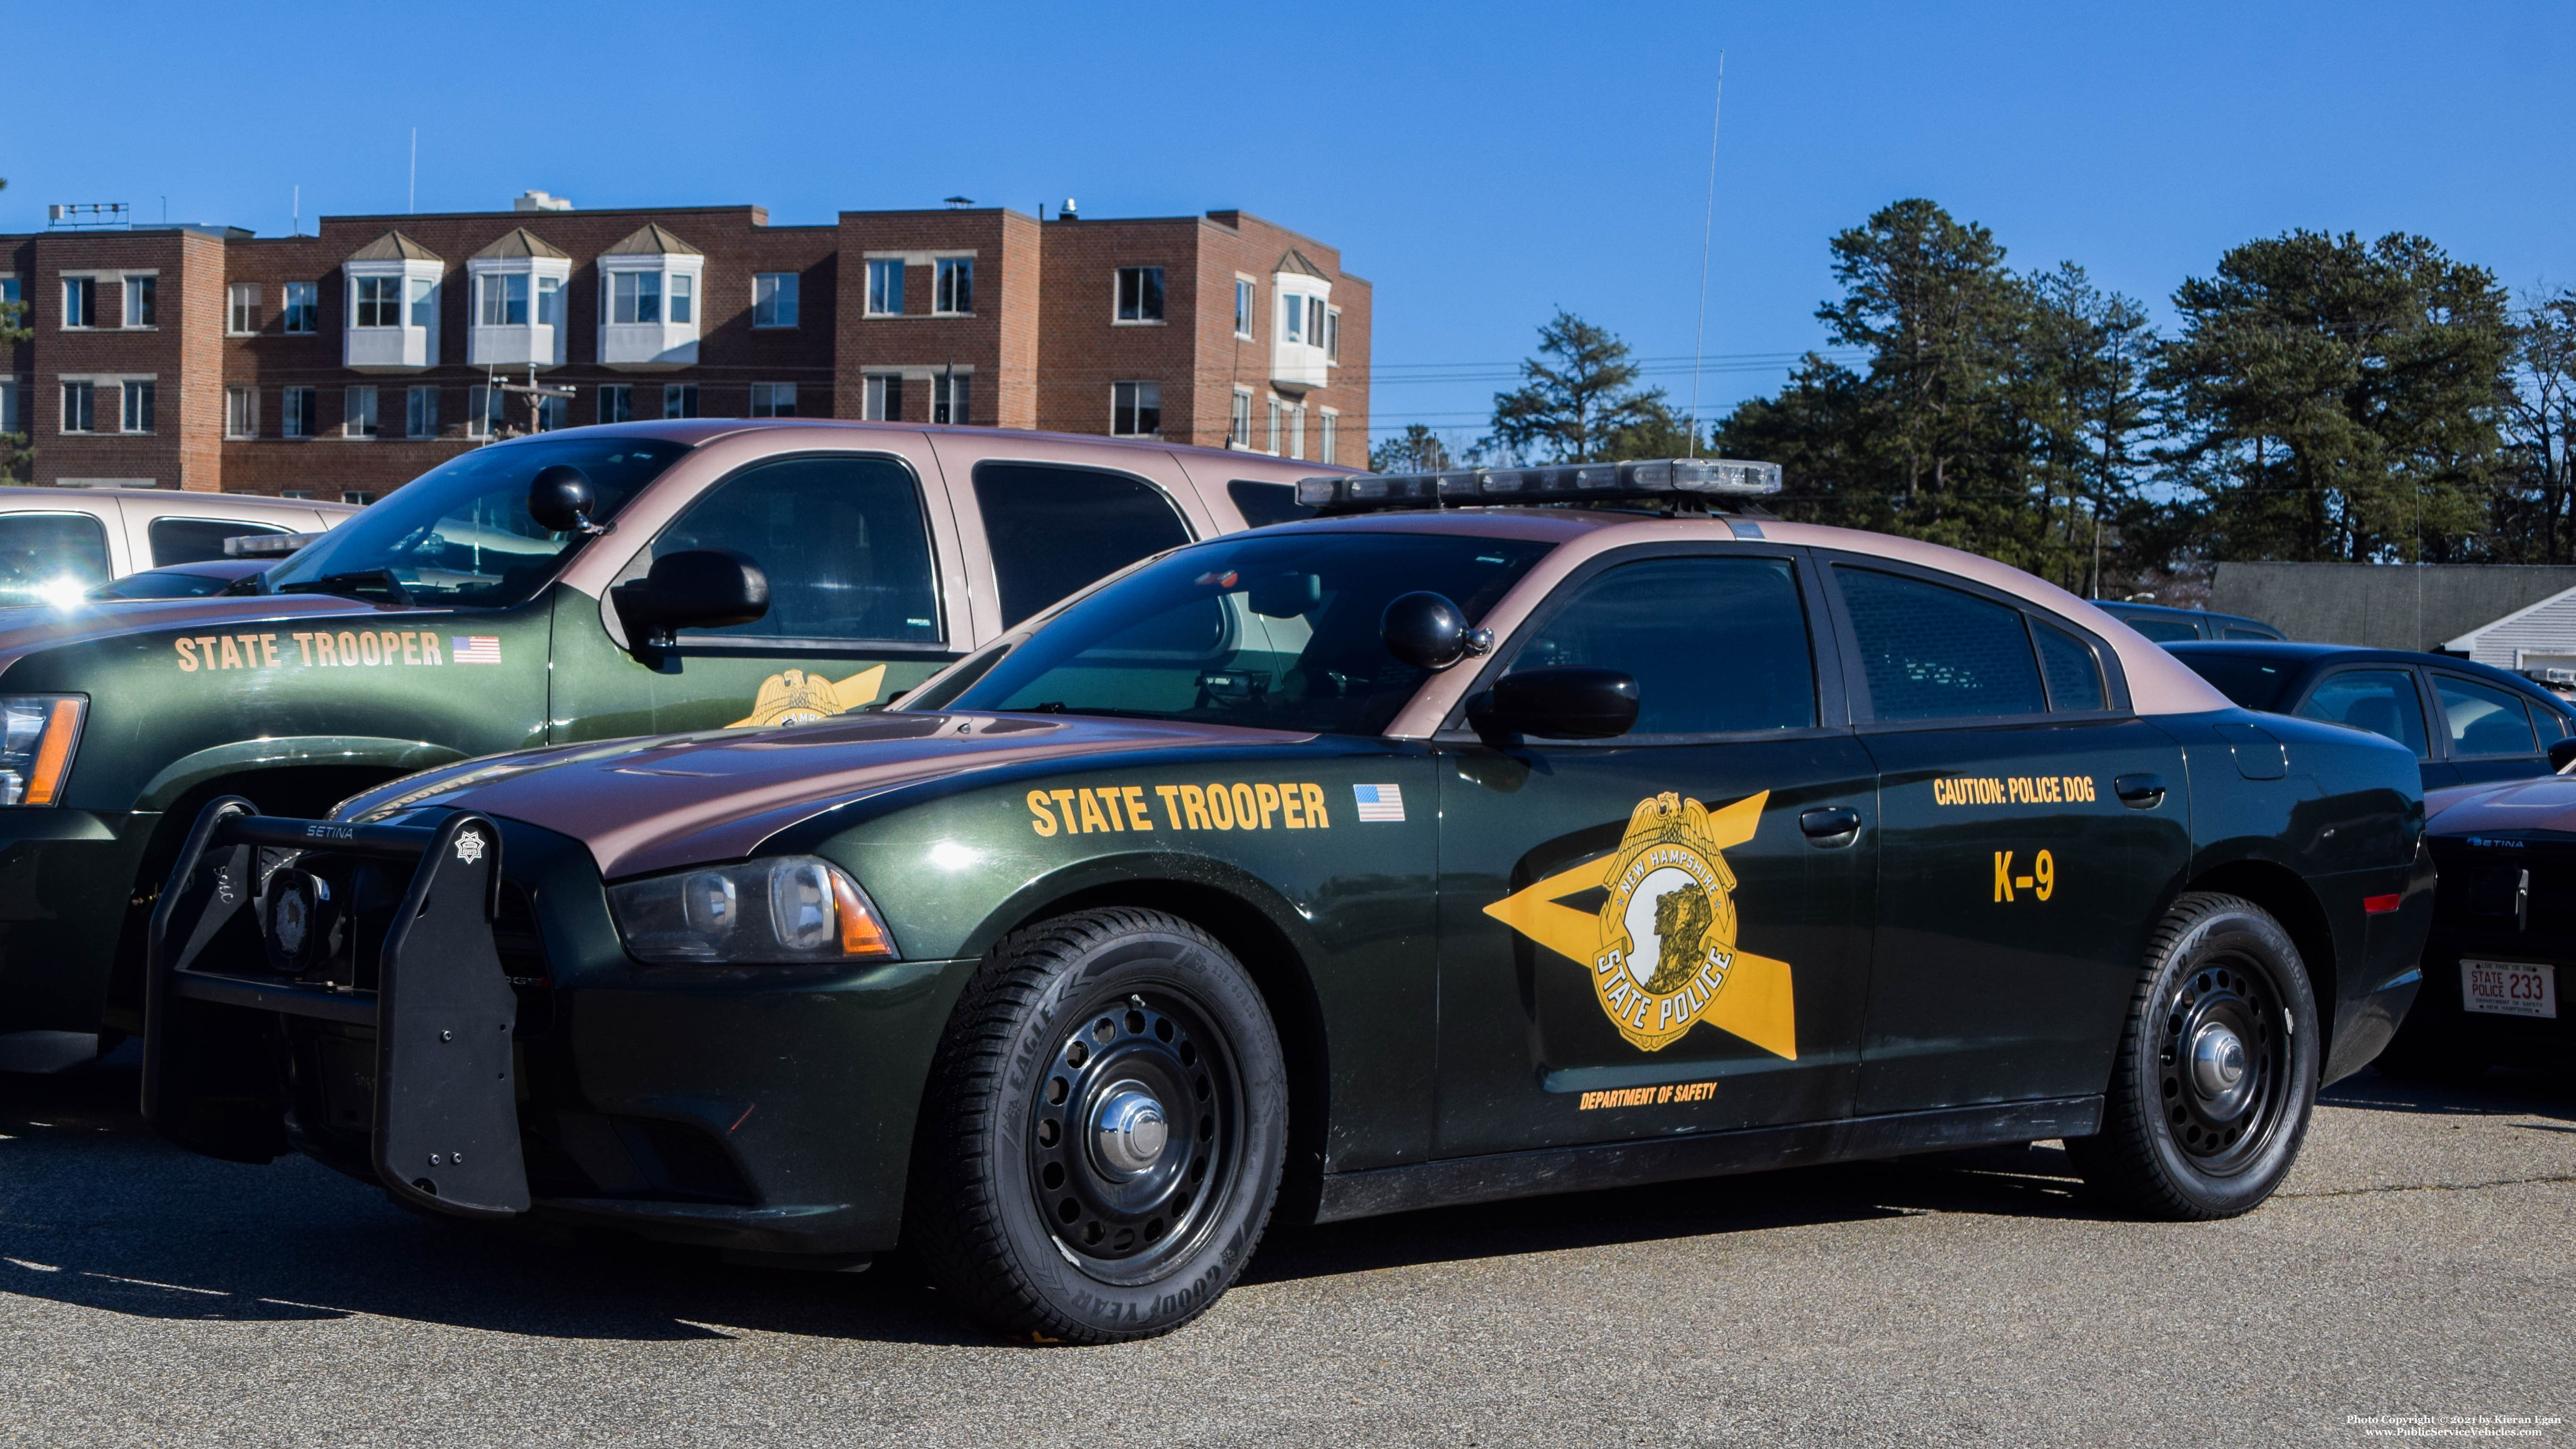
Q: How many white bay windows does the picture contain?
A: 4